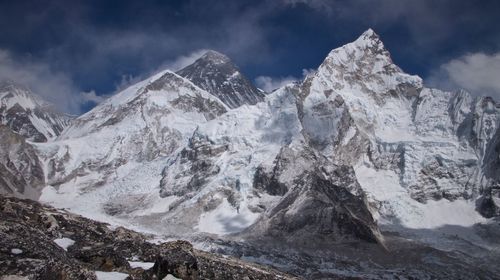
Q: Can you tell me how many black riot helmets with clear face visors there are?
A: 0